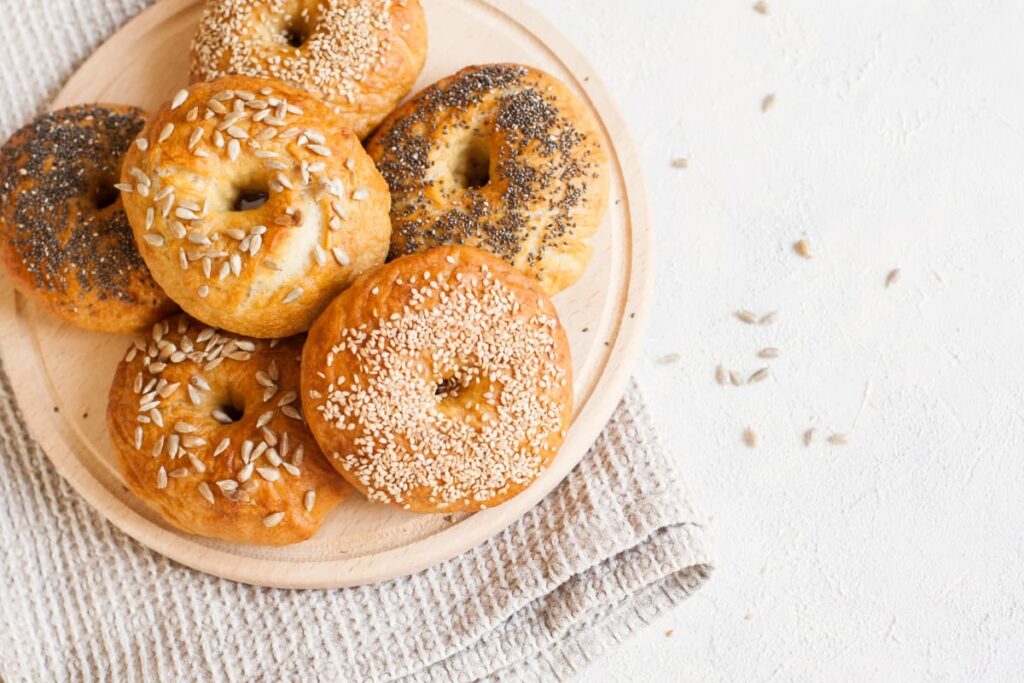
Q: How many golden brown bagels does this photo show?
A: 6